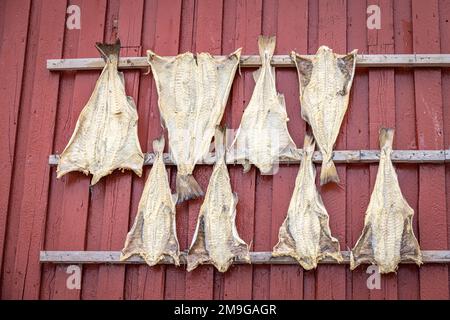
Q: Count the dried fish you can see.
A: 8